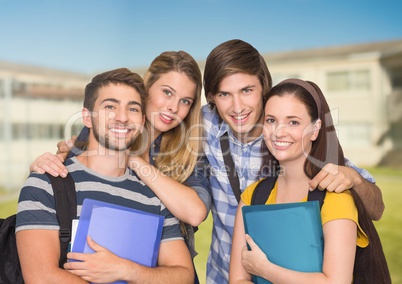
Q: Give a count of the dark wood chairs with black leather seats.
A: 0